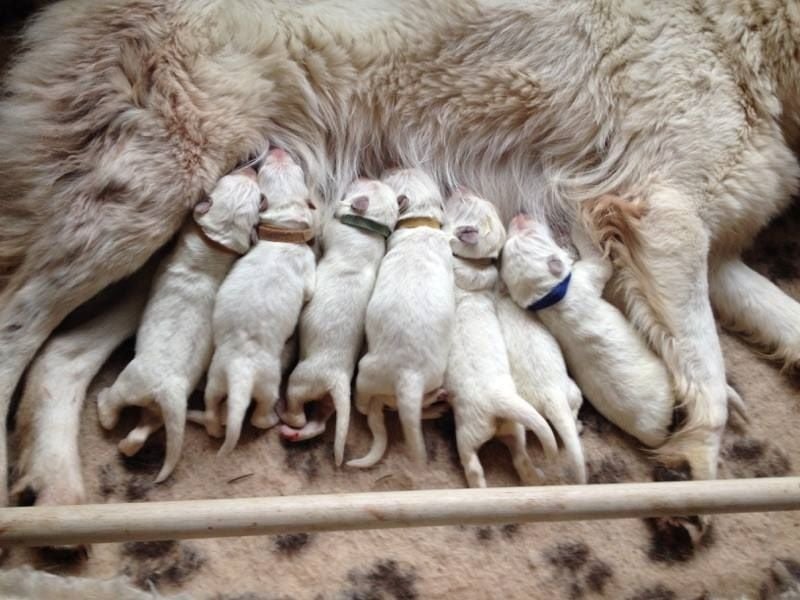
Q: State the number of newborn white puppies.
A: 7